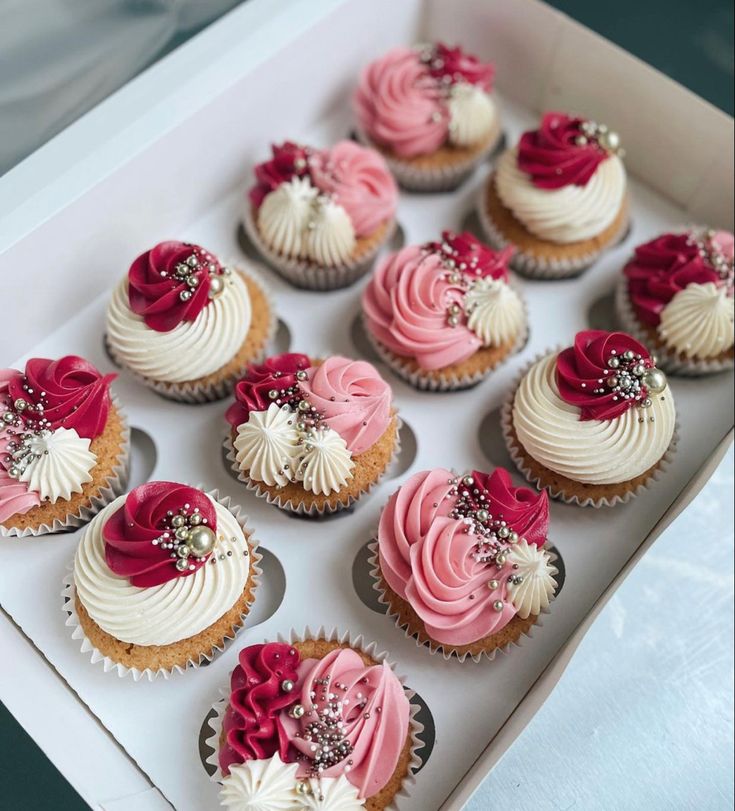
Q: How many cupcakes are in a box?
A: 12